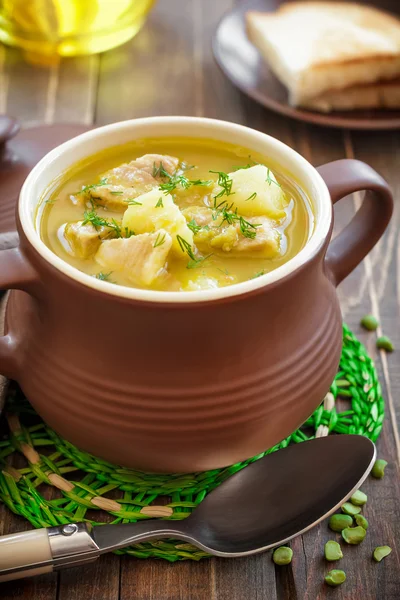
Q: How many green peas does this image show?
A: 12